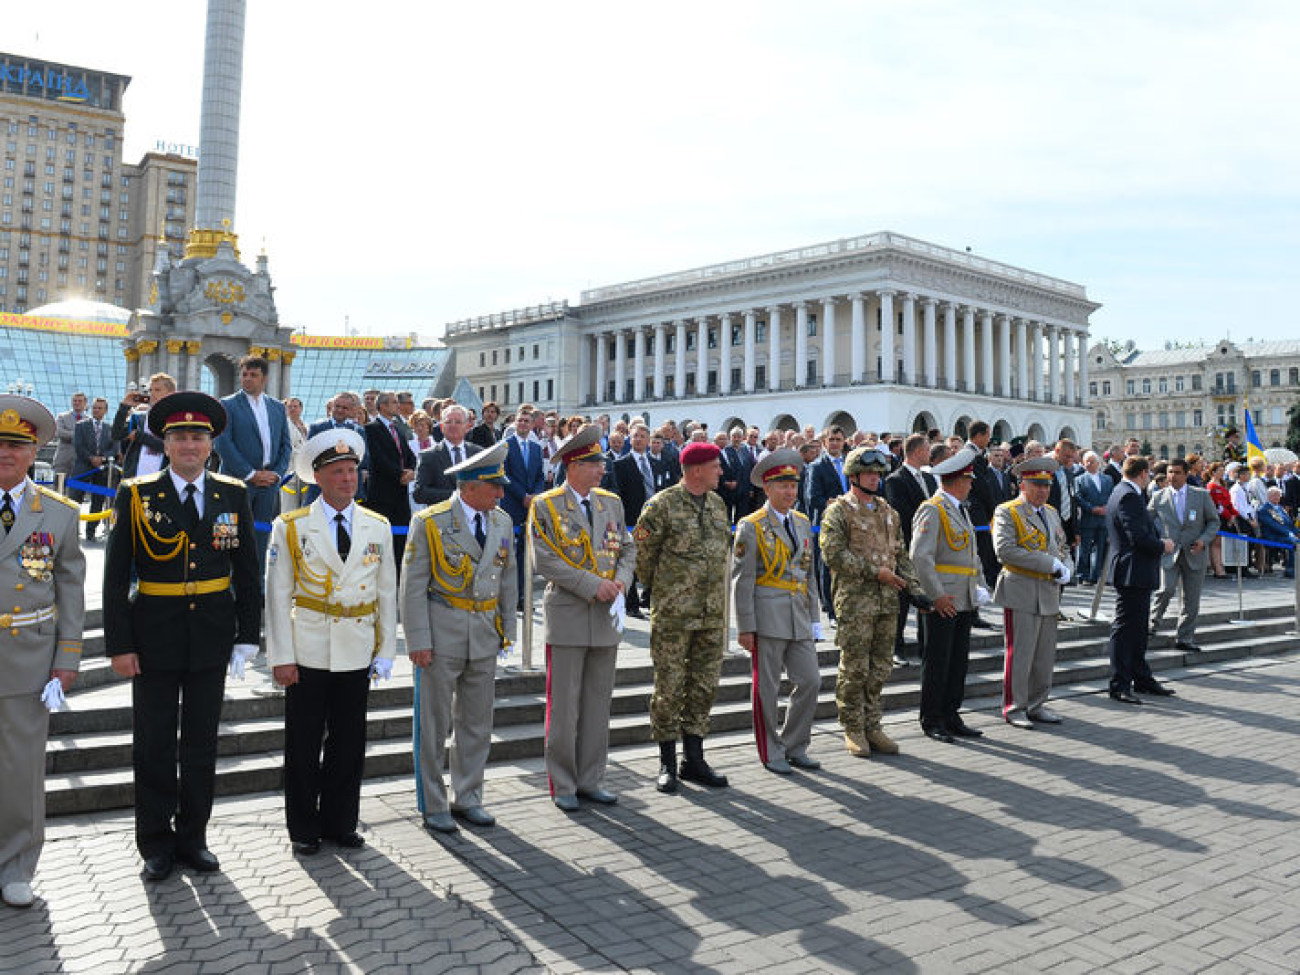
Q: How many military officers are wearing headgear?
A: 10